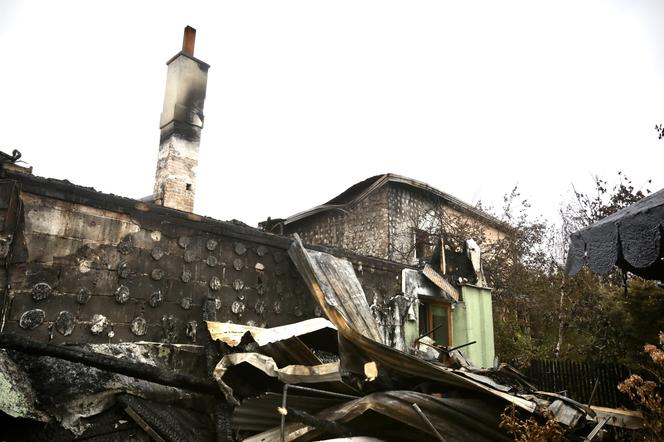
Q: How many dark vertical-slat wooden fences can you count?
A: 1